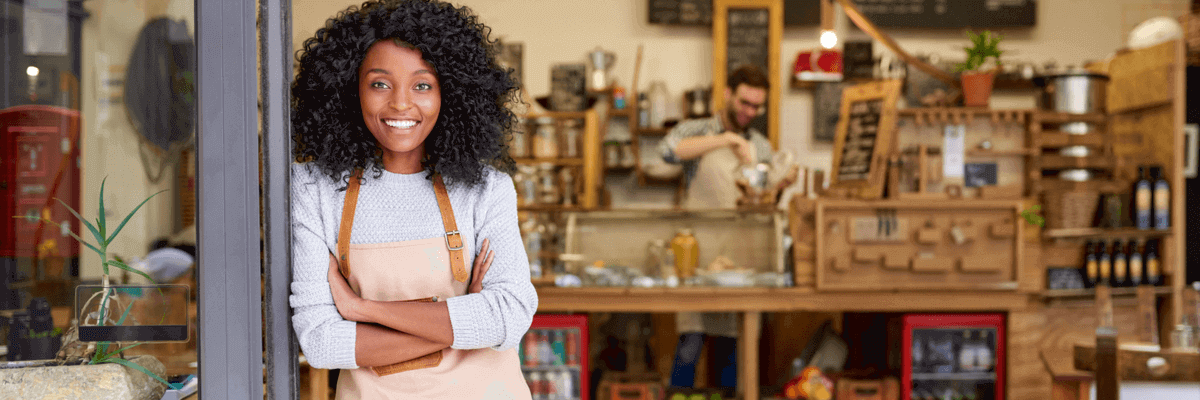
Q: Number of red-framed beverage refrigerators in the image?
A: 2